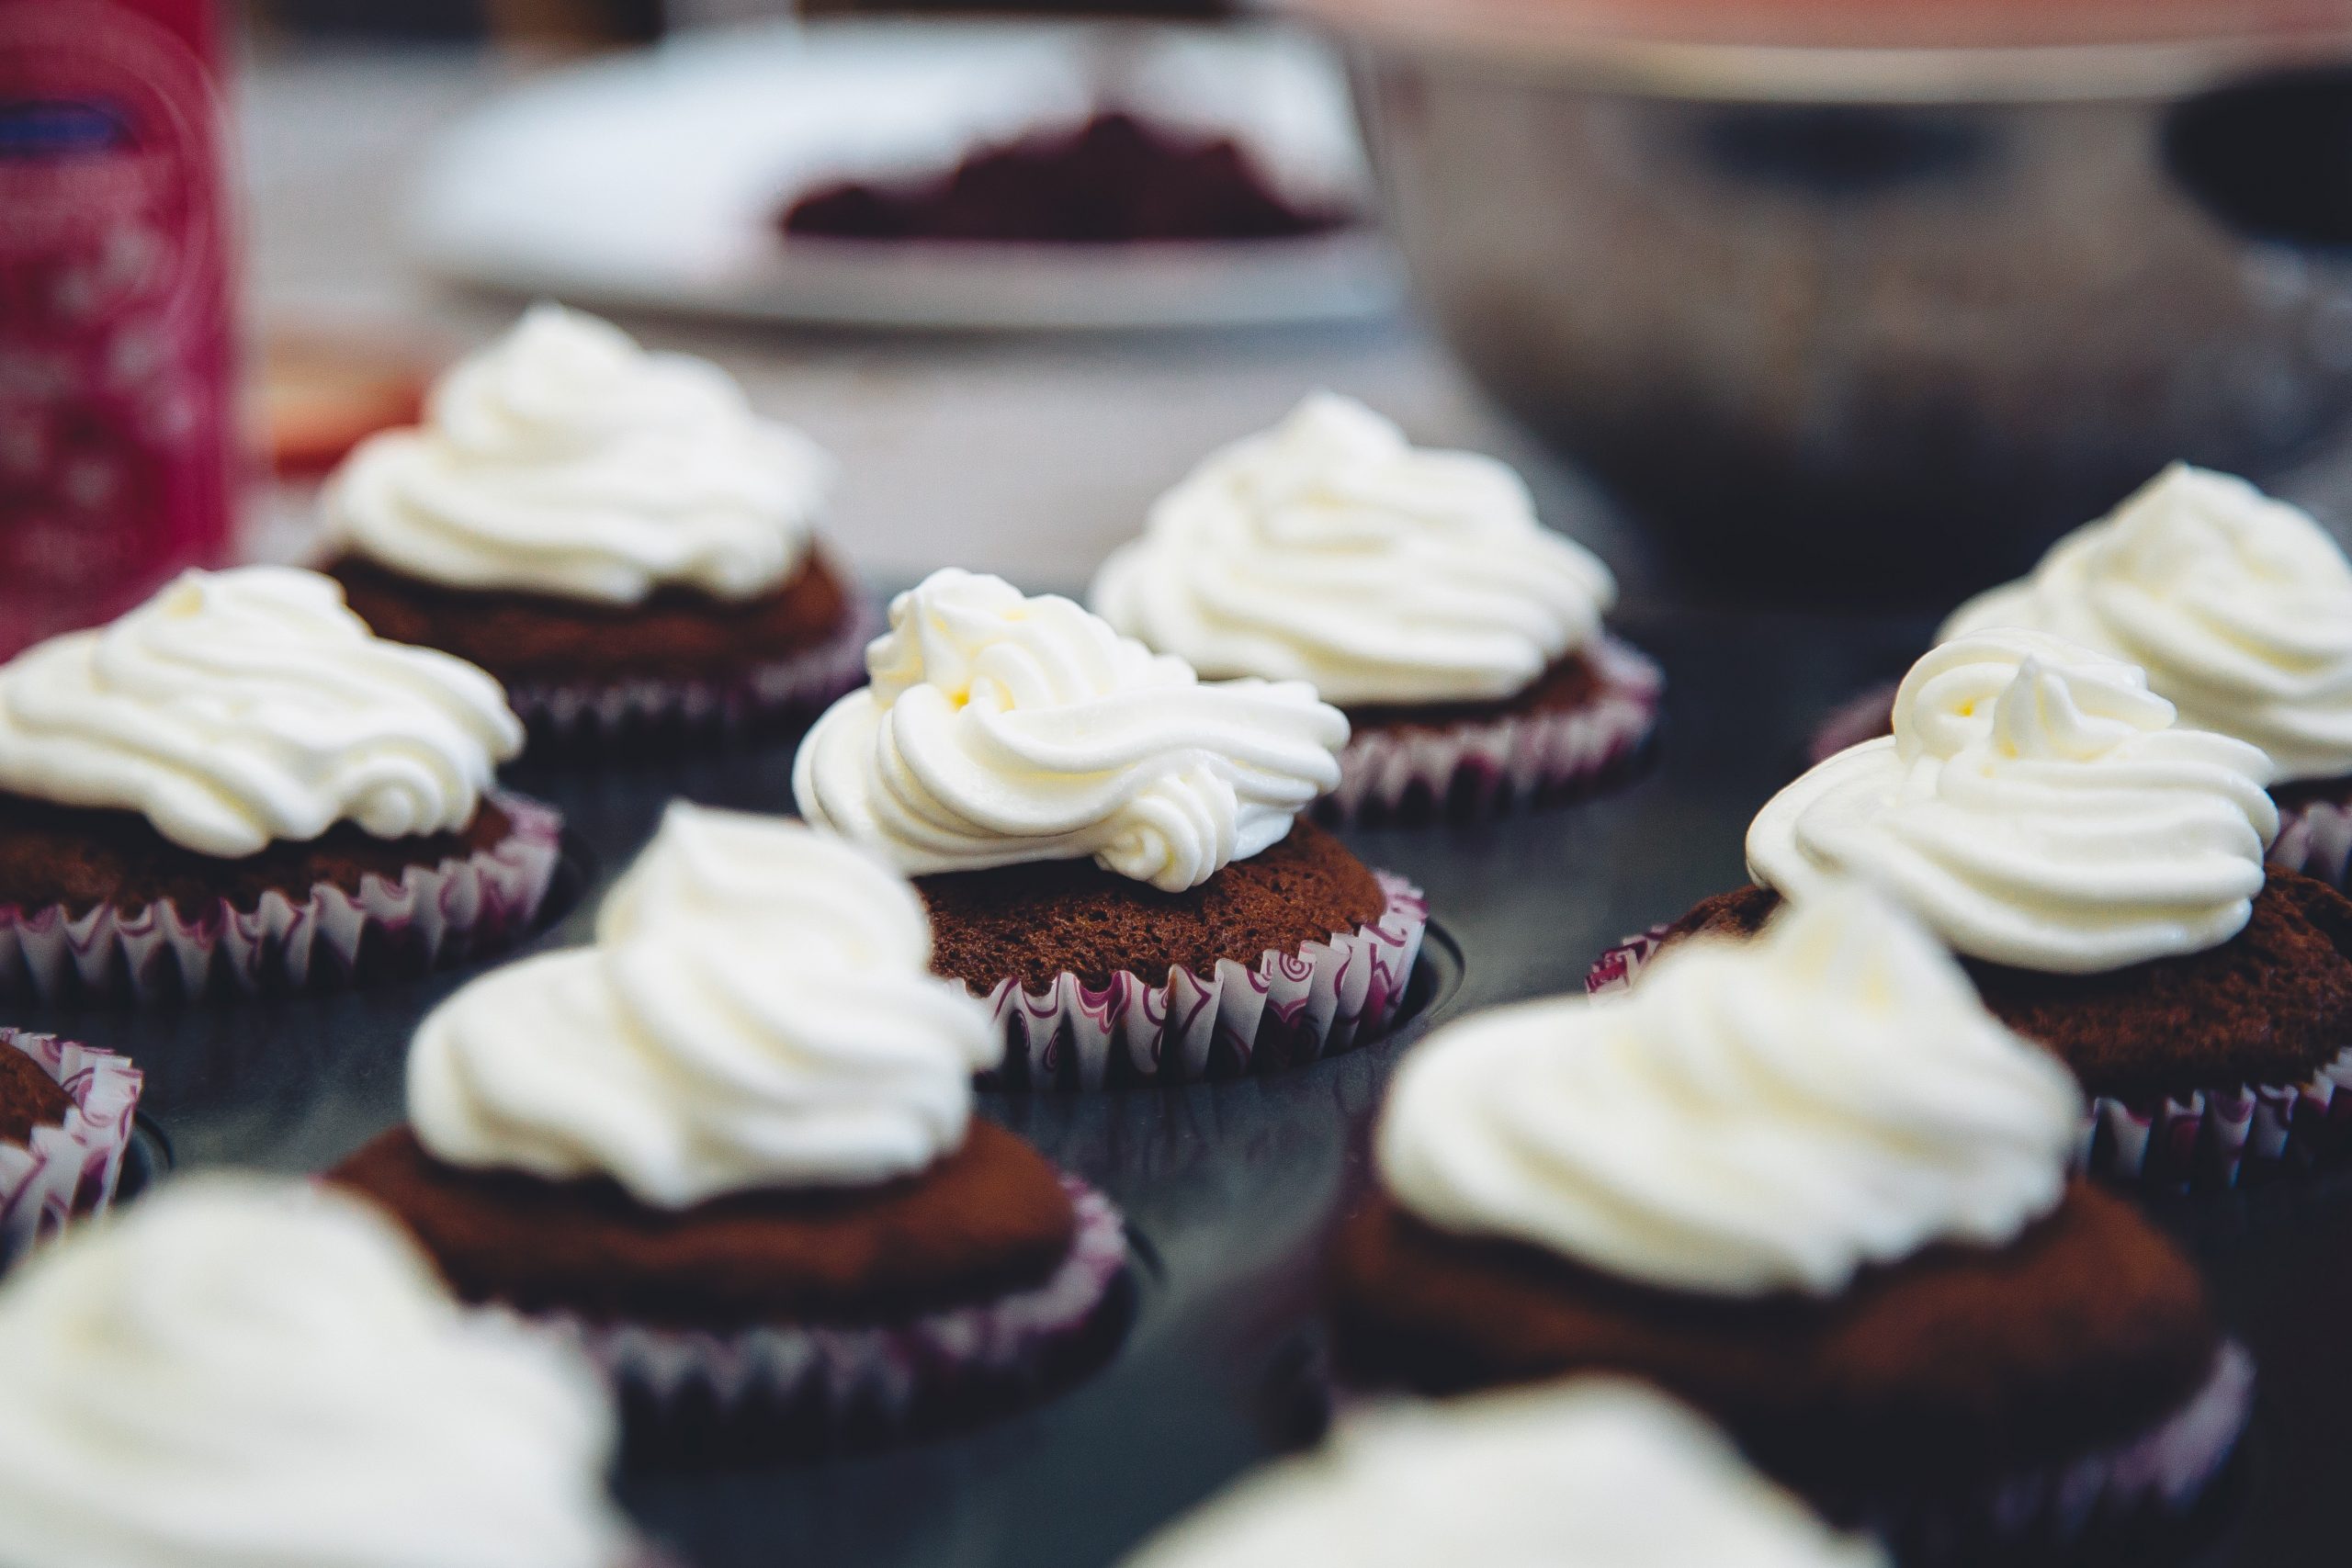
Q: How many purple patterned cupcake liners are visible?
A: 9